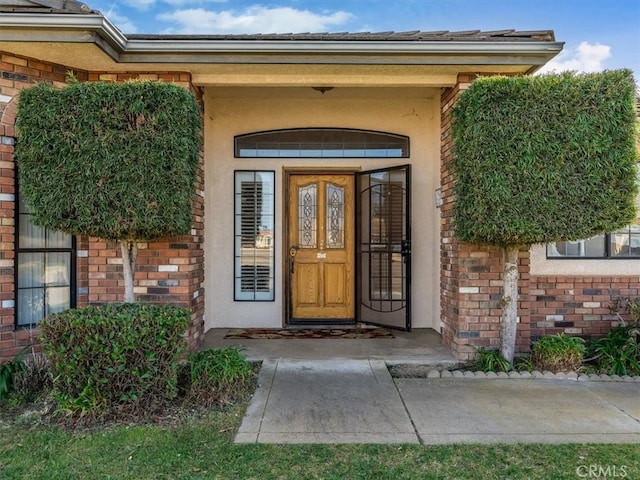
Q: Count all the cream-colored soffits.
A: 1